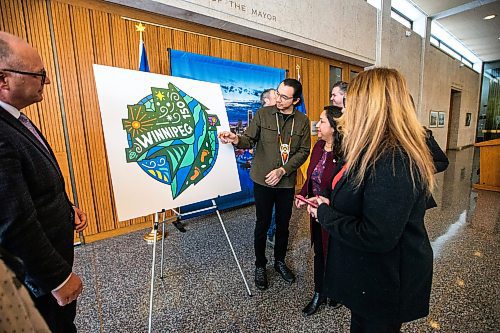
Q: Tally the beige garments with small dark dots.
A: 1